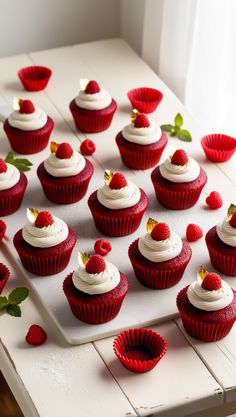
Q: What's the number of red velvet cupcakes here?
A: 12